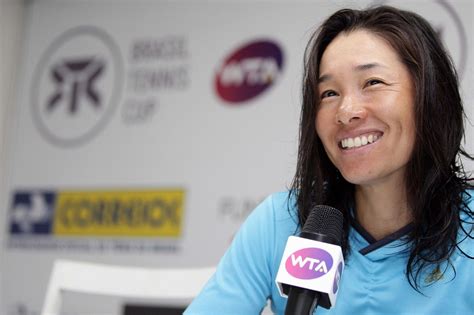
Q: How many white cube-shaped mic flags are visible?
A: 1